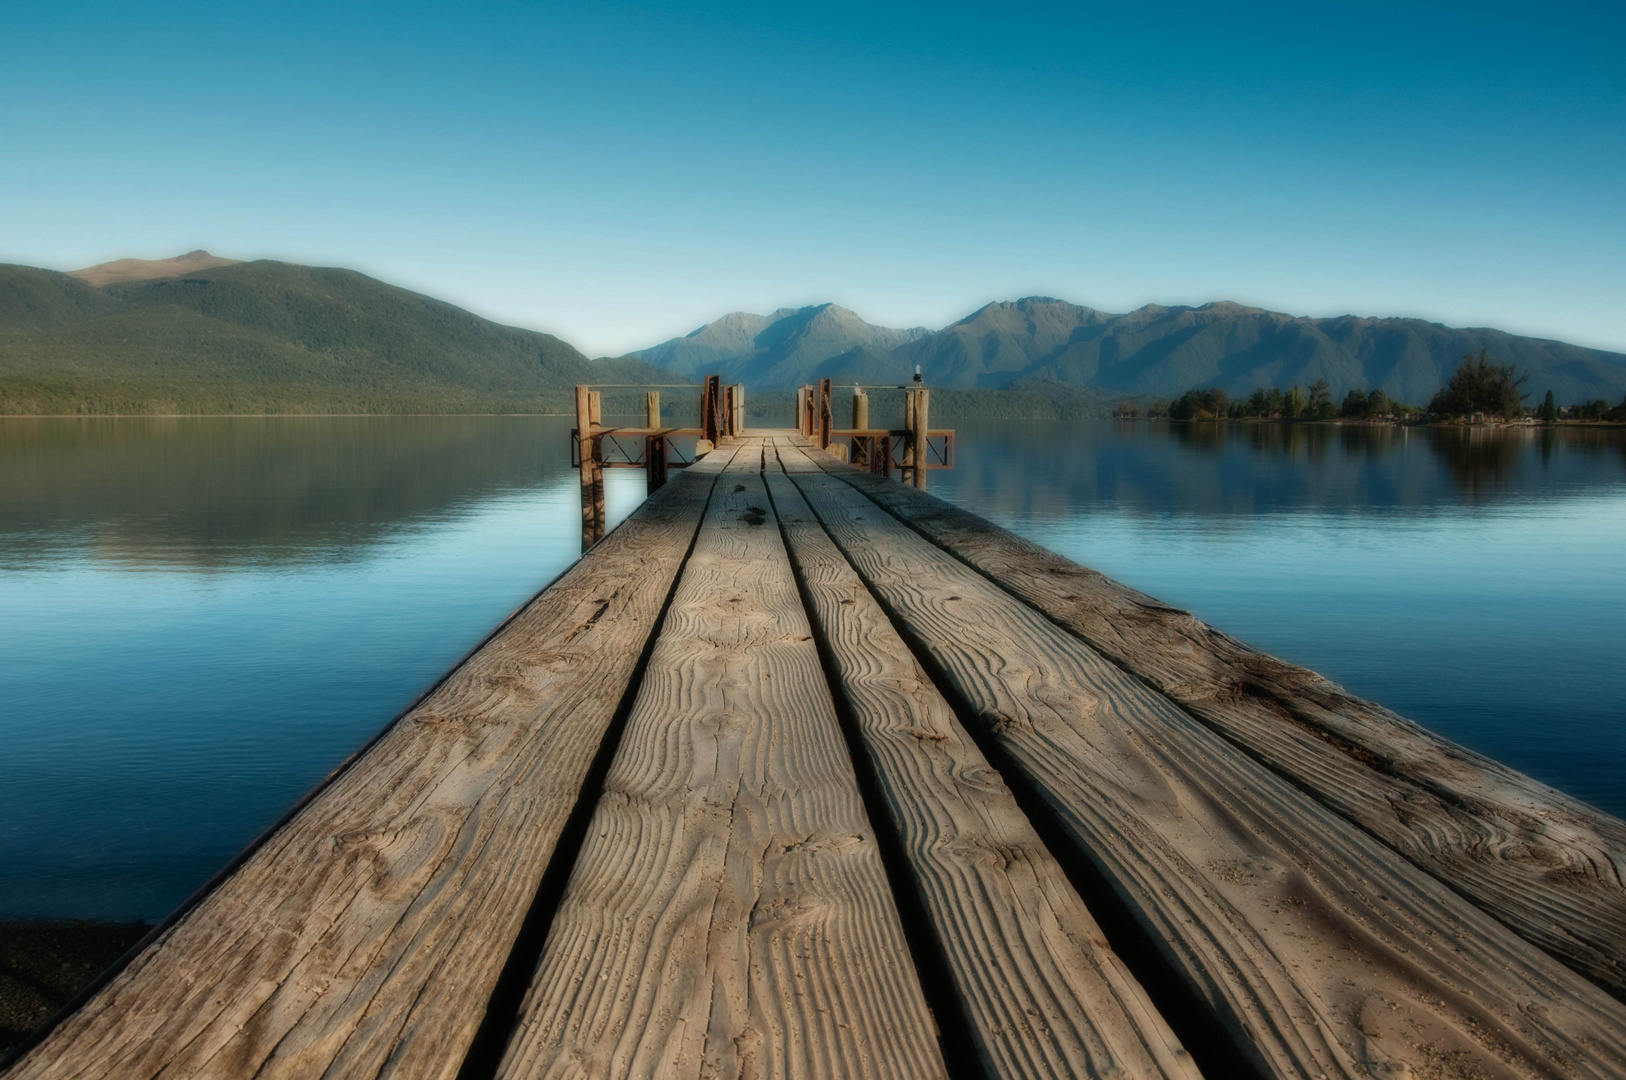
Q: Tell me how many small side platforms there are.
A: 2